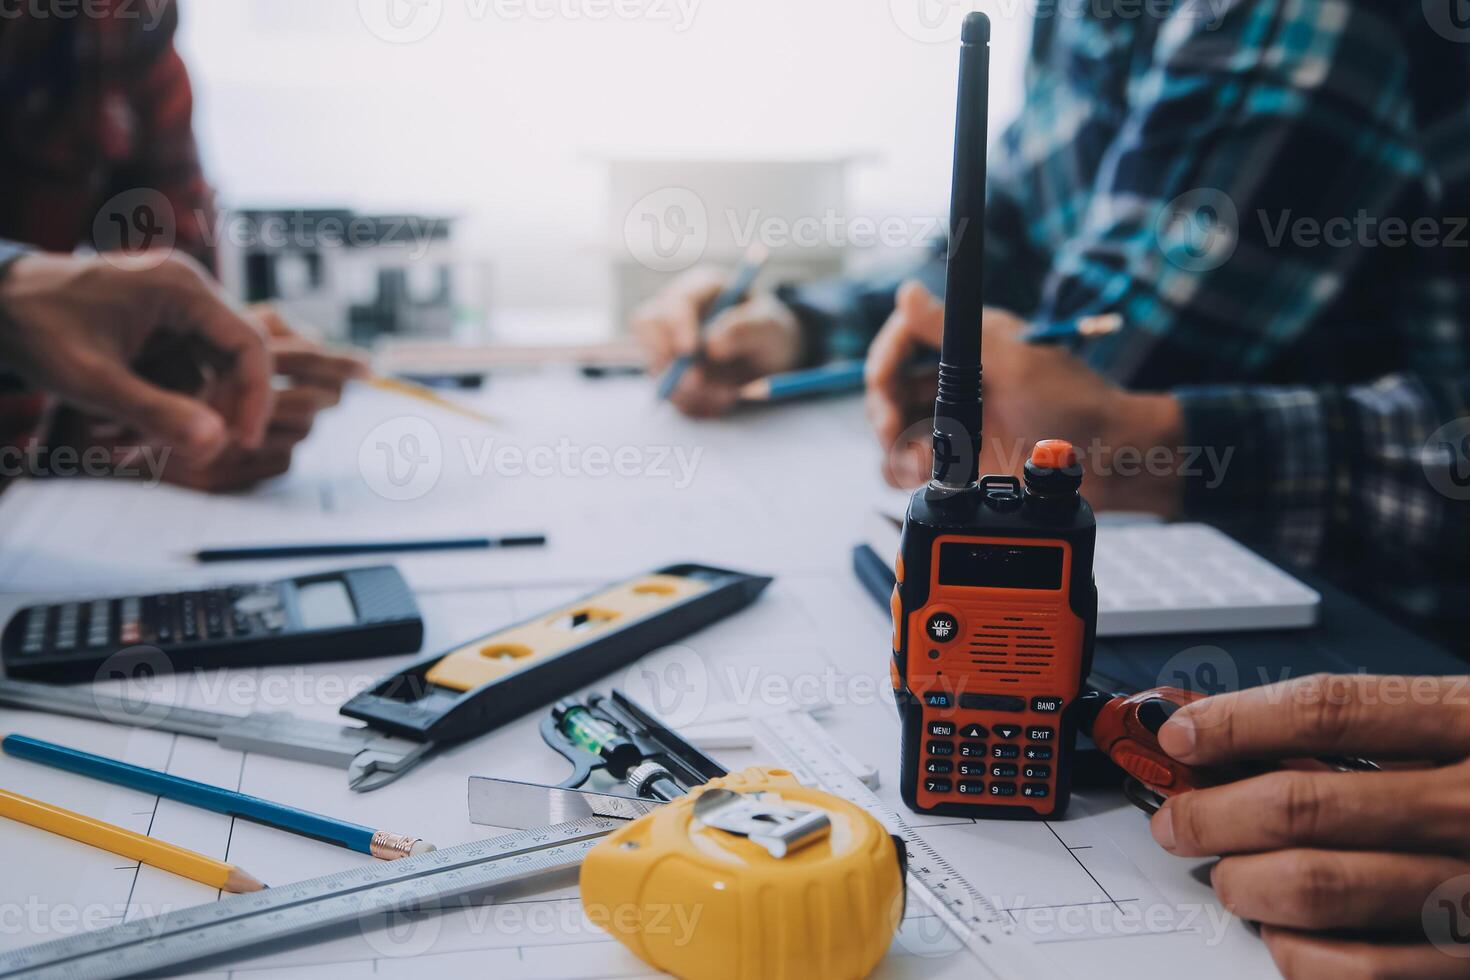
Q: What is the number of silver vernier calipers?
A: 1